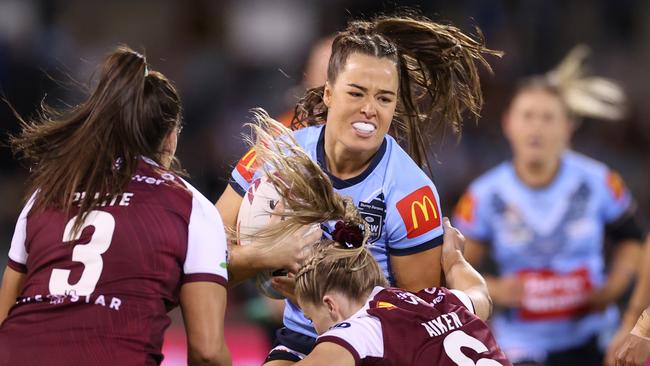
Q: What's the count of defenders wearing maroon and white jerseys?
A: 2